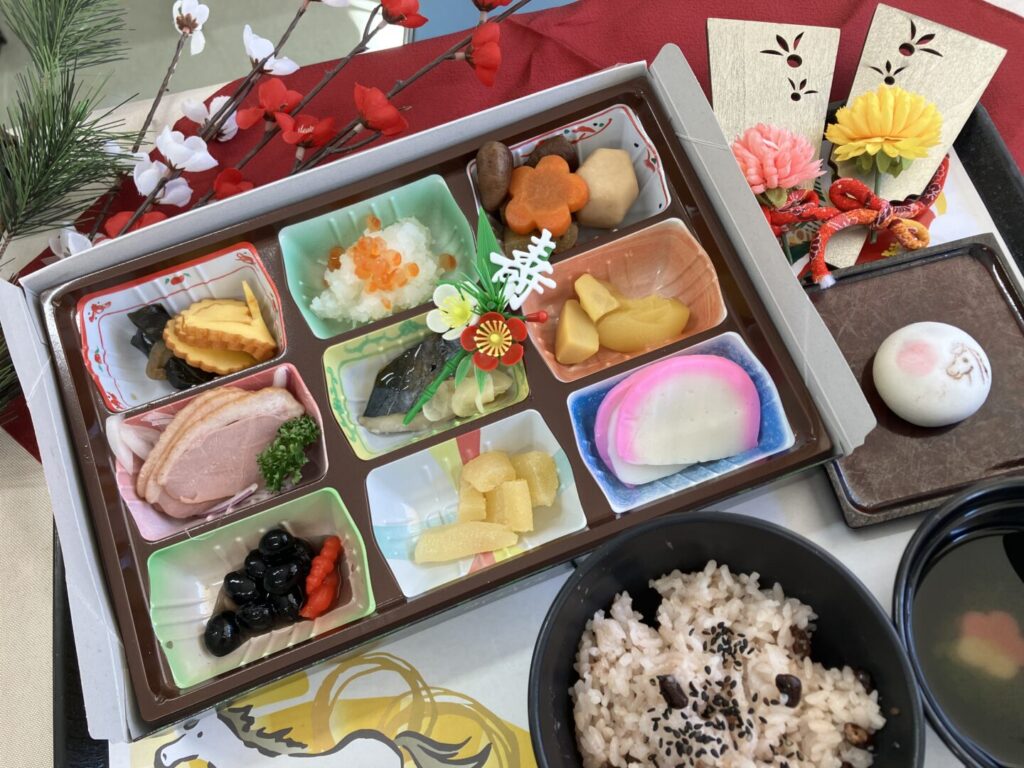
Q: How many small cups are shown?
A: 9